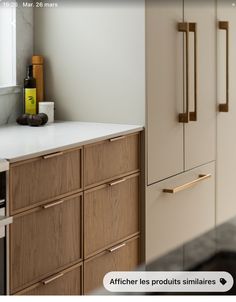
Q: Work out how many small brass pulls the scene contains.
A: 6